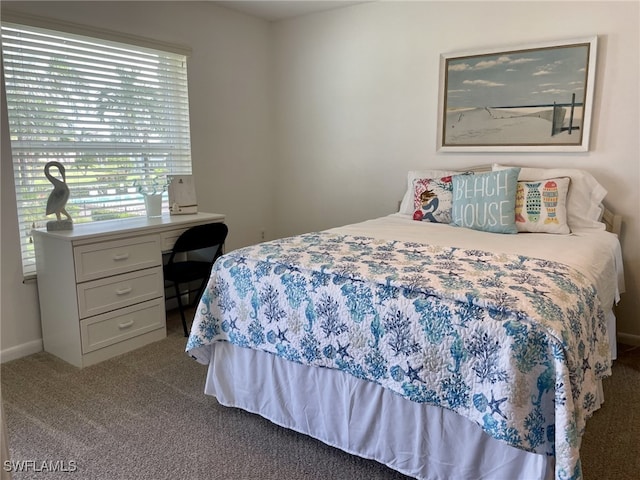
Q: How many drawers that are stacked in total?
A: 3